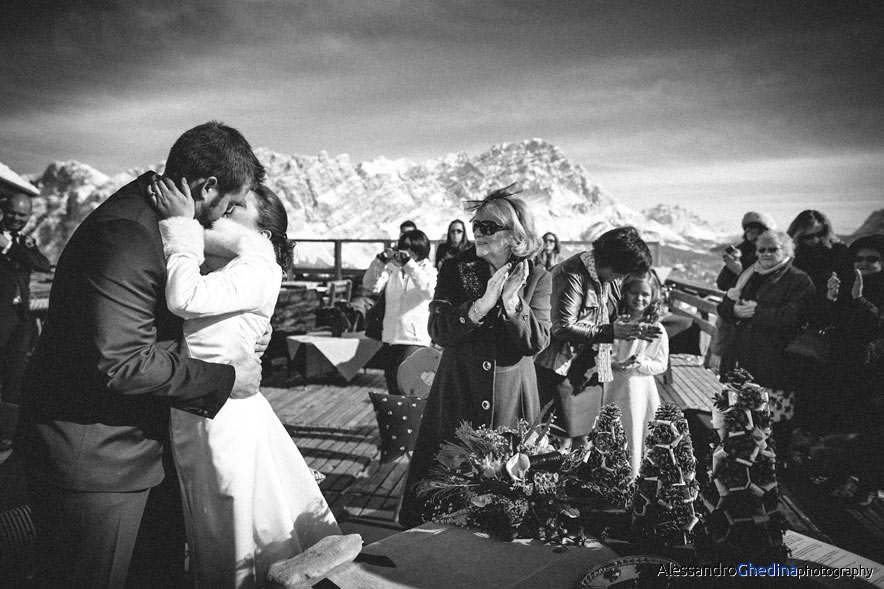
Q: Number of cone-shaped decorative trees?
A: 3